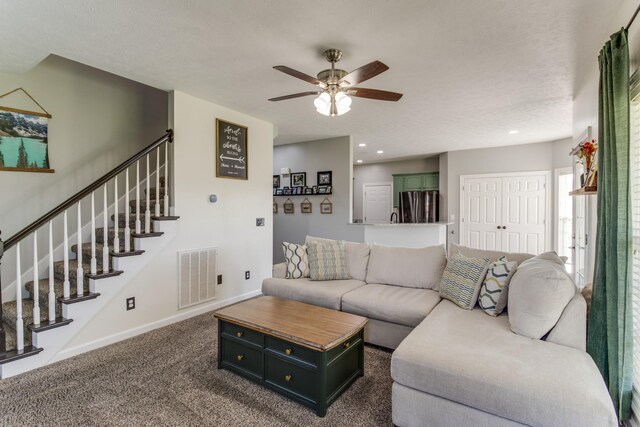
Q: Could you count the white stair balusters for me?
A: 13